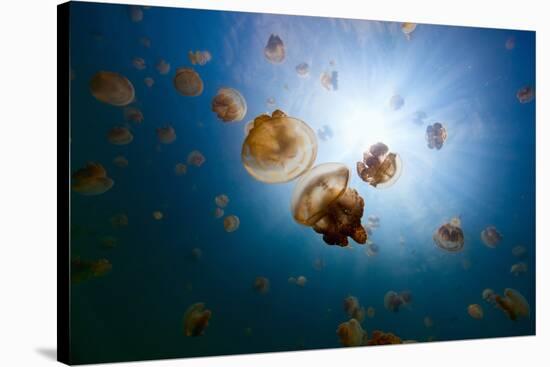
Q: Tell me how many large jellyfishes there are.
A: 2